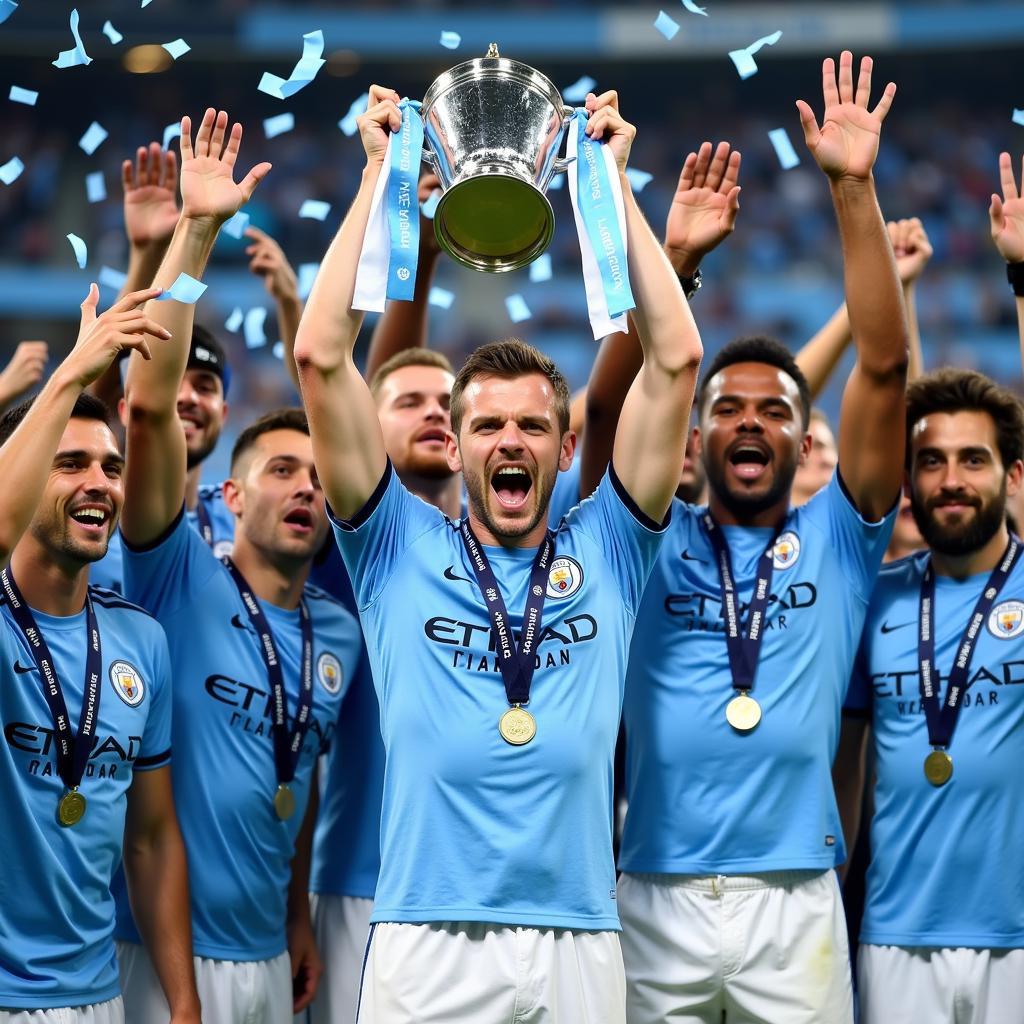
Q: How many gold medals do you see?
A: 5